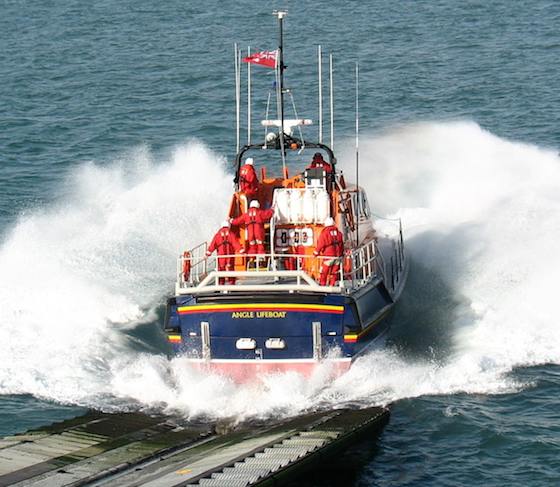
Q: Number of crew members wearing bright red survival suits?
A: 5